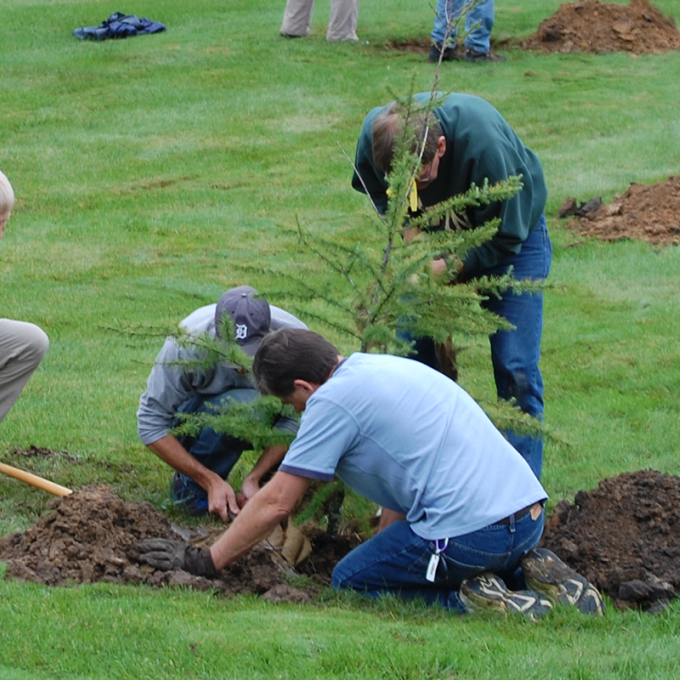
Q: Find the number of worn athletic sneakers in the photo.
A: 2